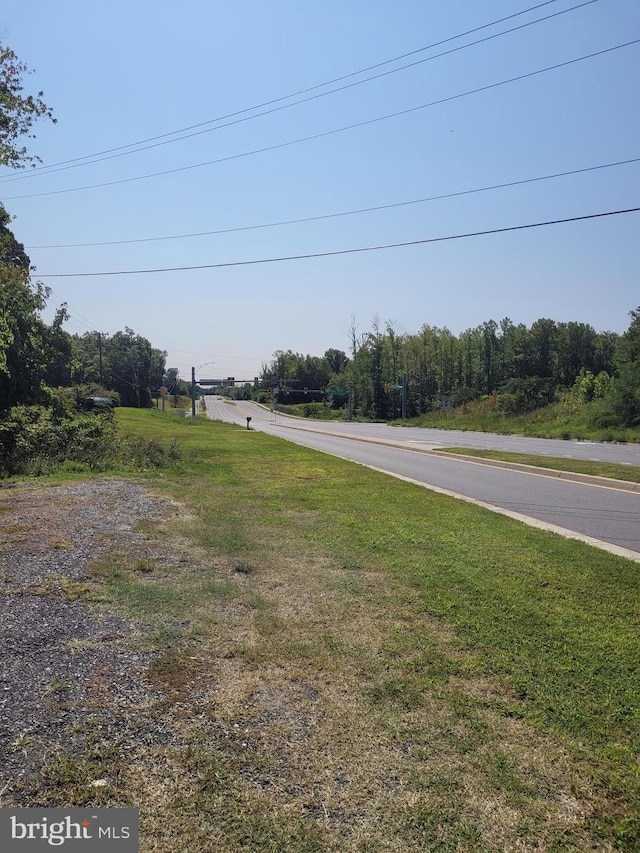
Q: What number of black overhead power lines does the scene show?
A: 5